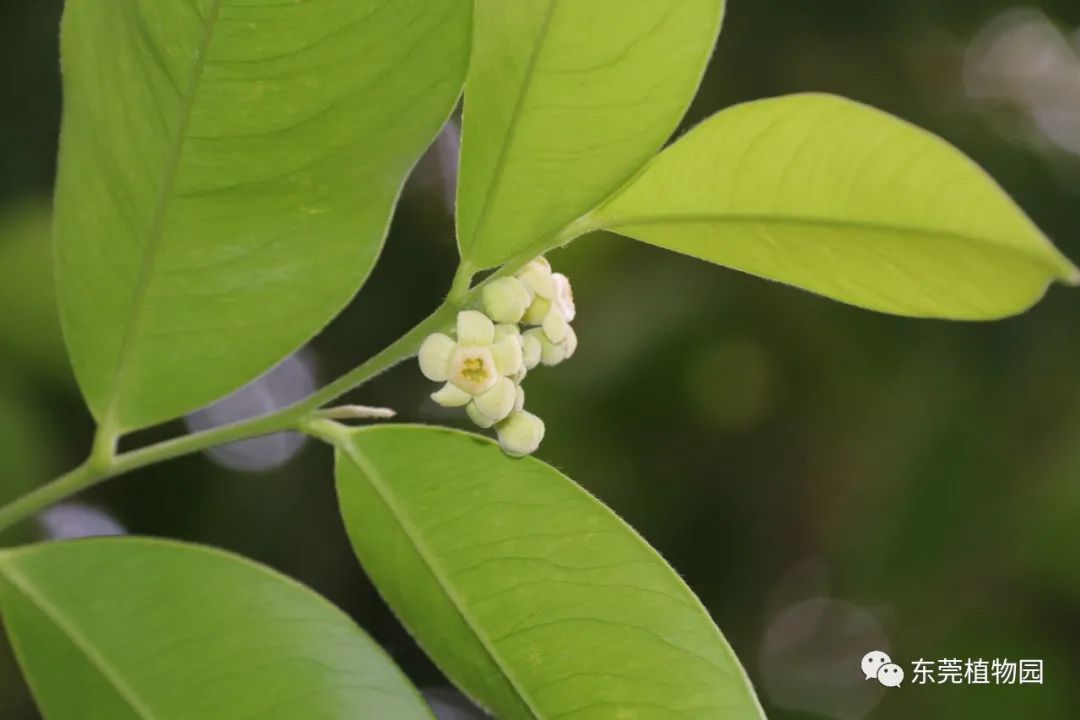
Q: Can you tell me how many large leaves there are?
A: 5